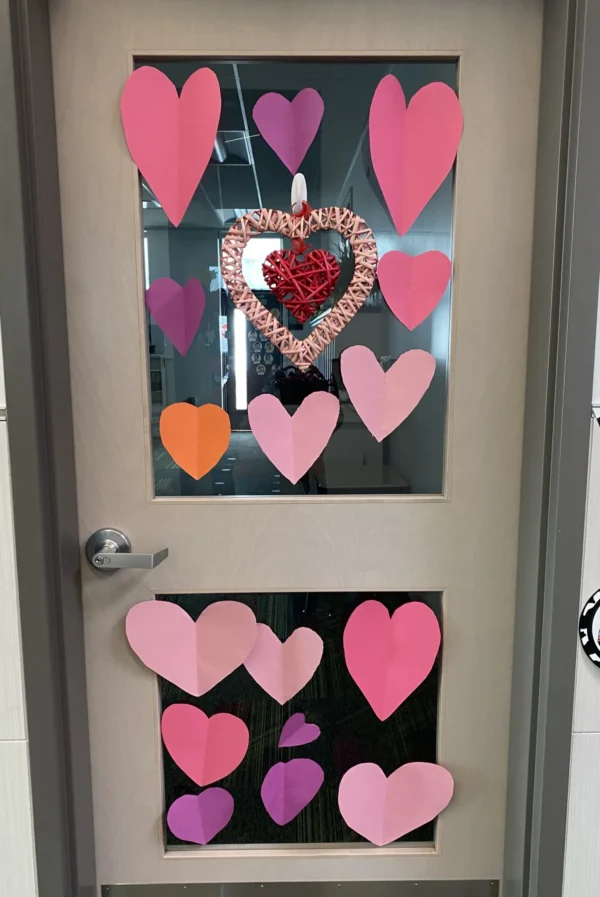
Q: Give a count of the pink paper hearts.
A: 10